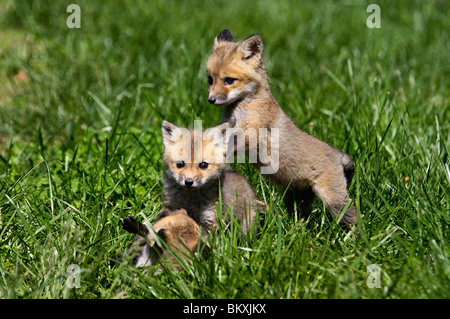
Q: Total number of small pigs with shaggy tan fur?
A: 0